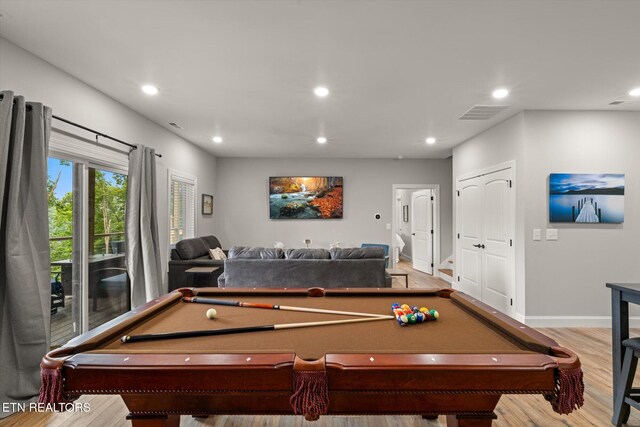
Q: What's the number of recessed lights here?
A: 7